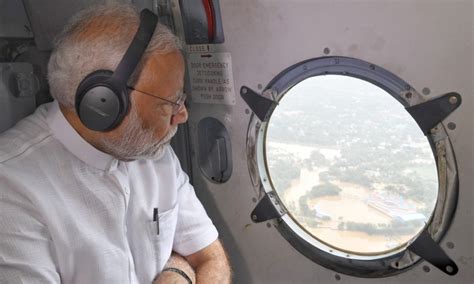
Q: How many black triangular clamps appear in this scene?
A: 4